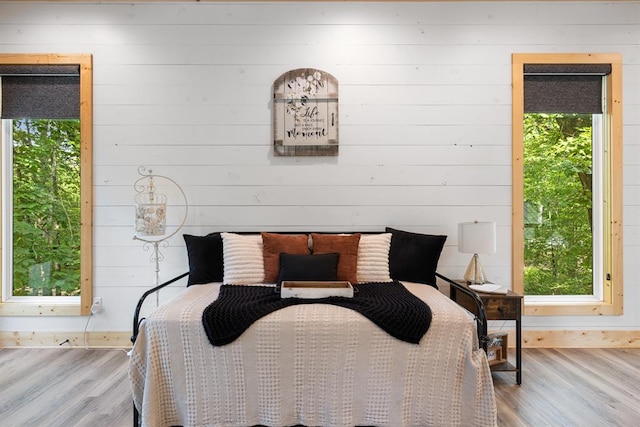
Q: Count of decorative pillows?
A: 7